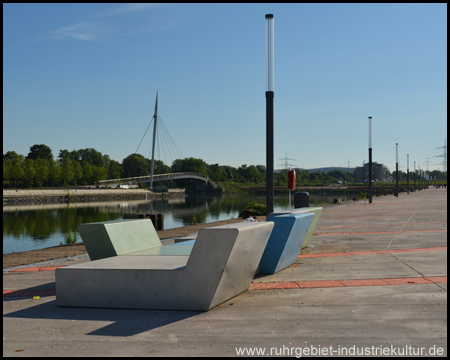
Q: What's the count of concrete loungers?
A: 4